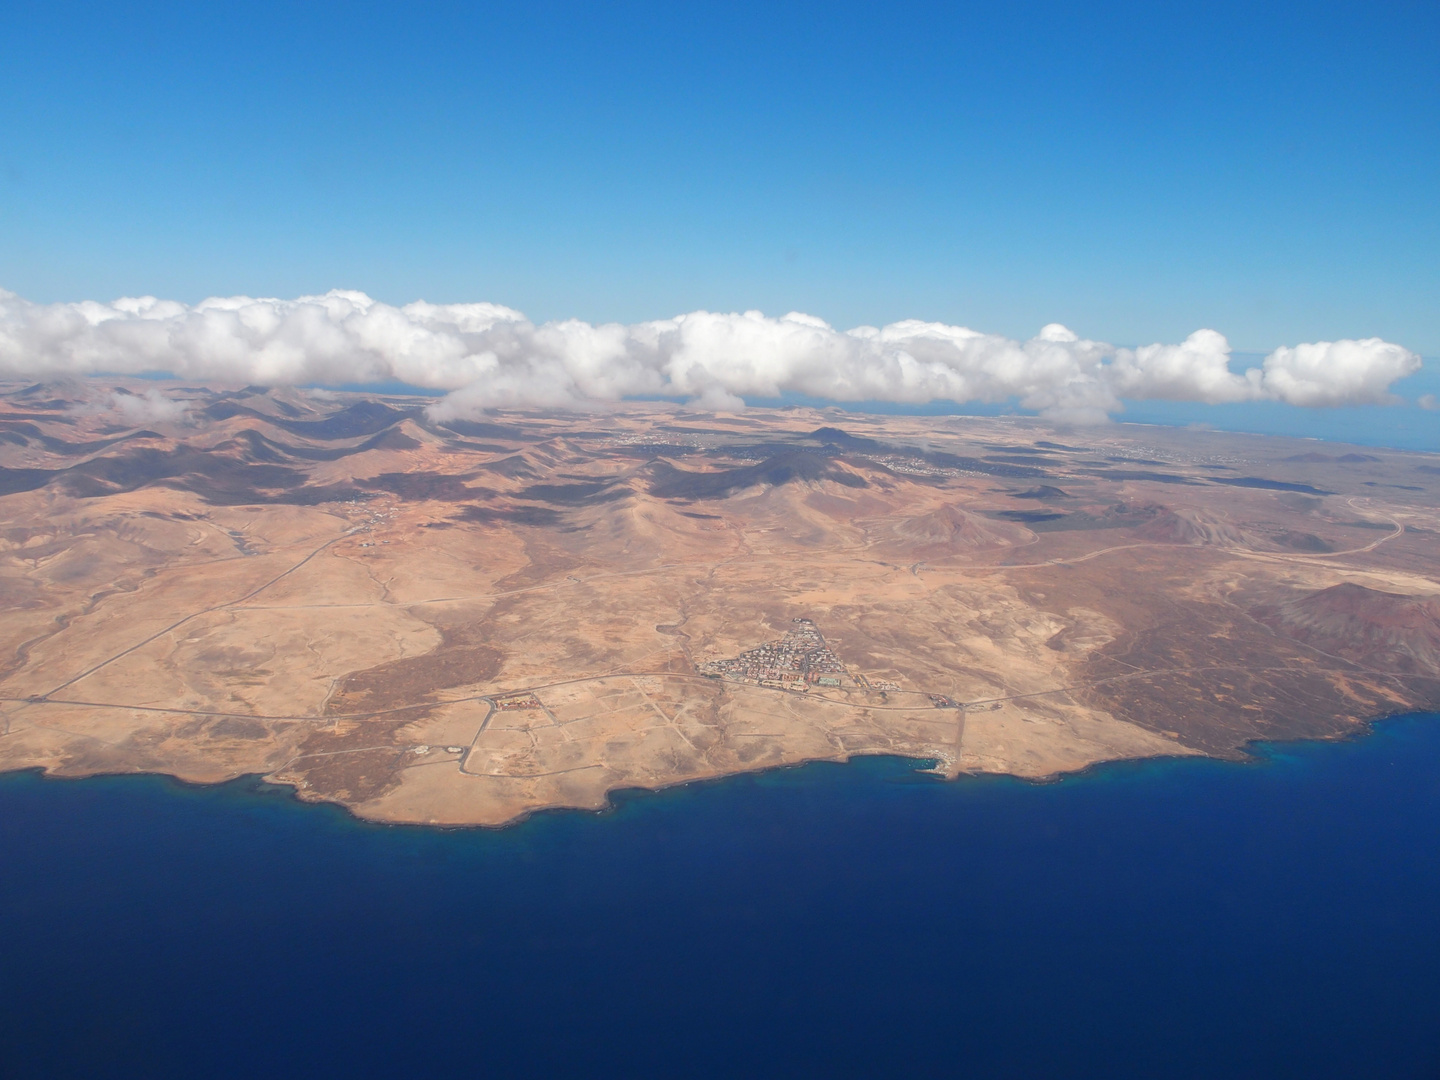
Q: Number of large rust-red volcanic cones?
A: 3